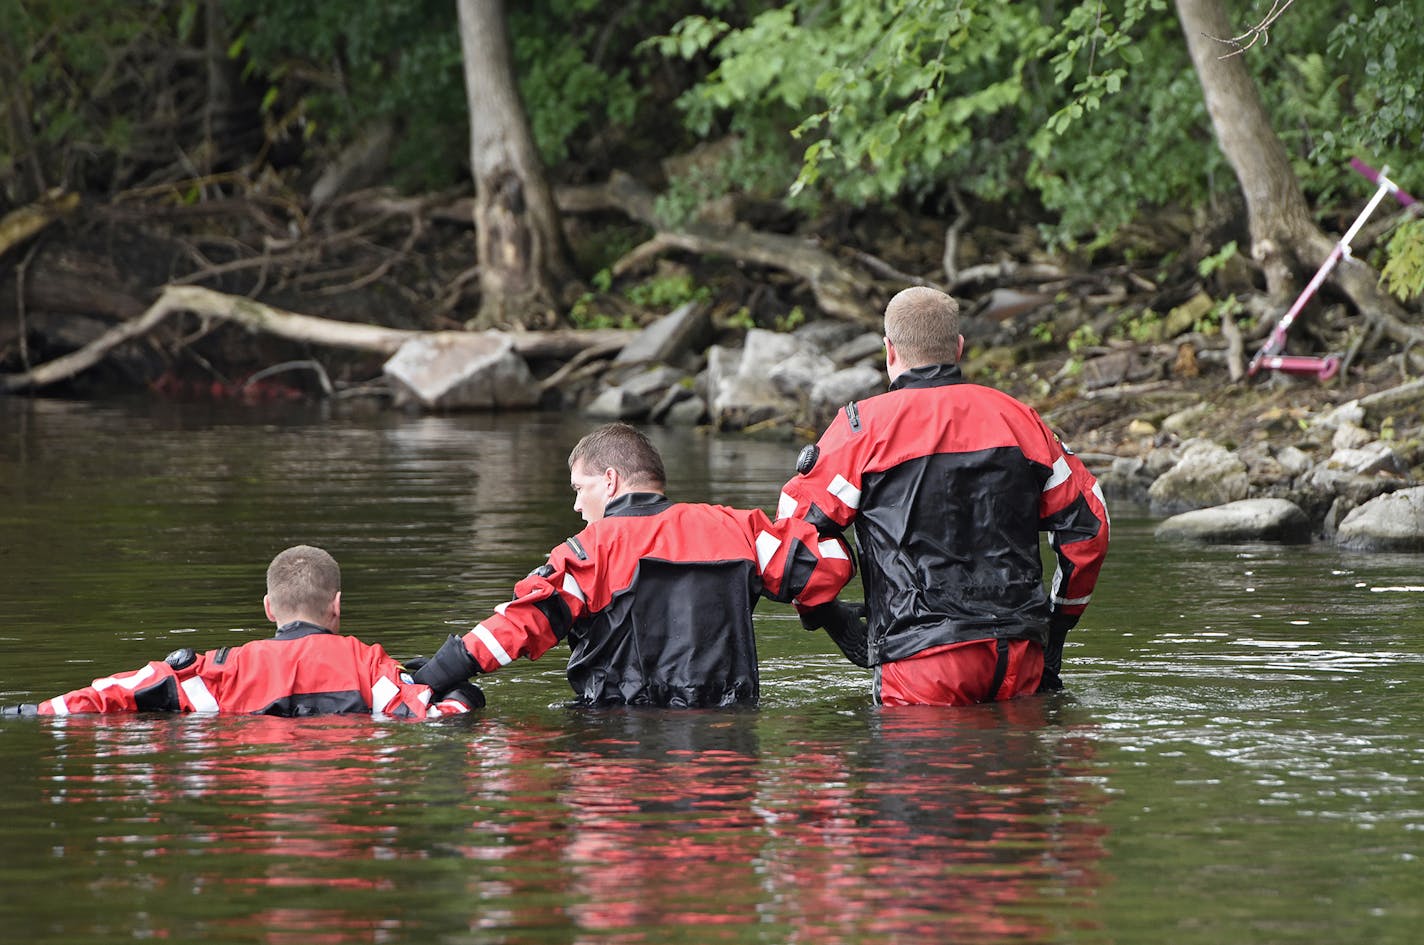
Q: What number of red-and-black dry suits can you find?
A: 3